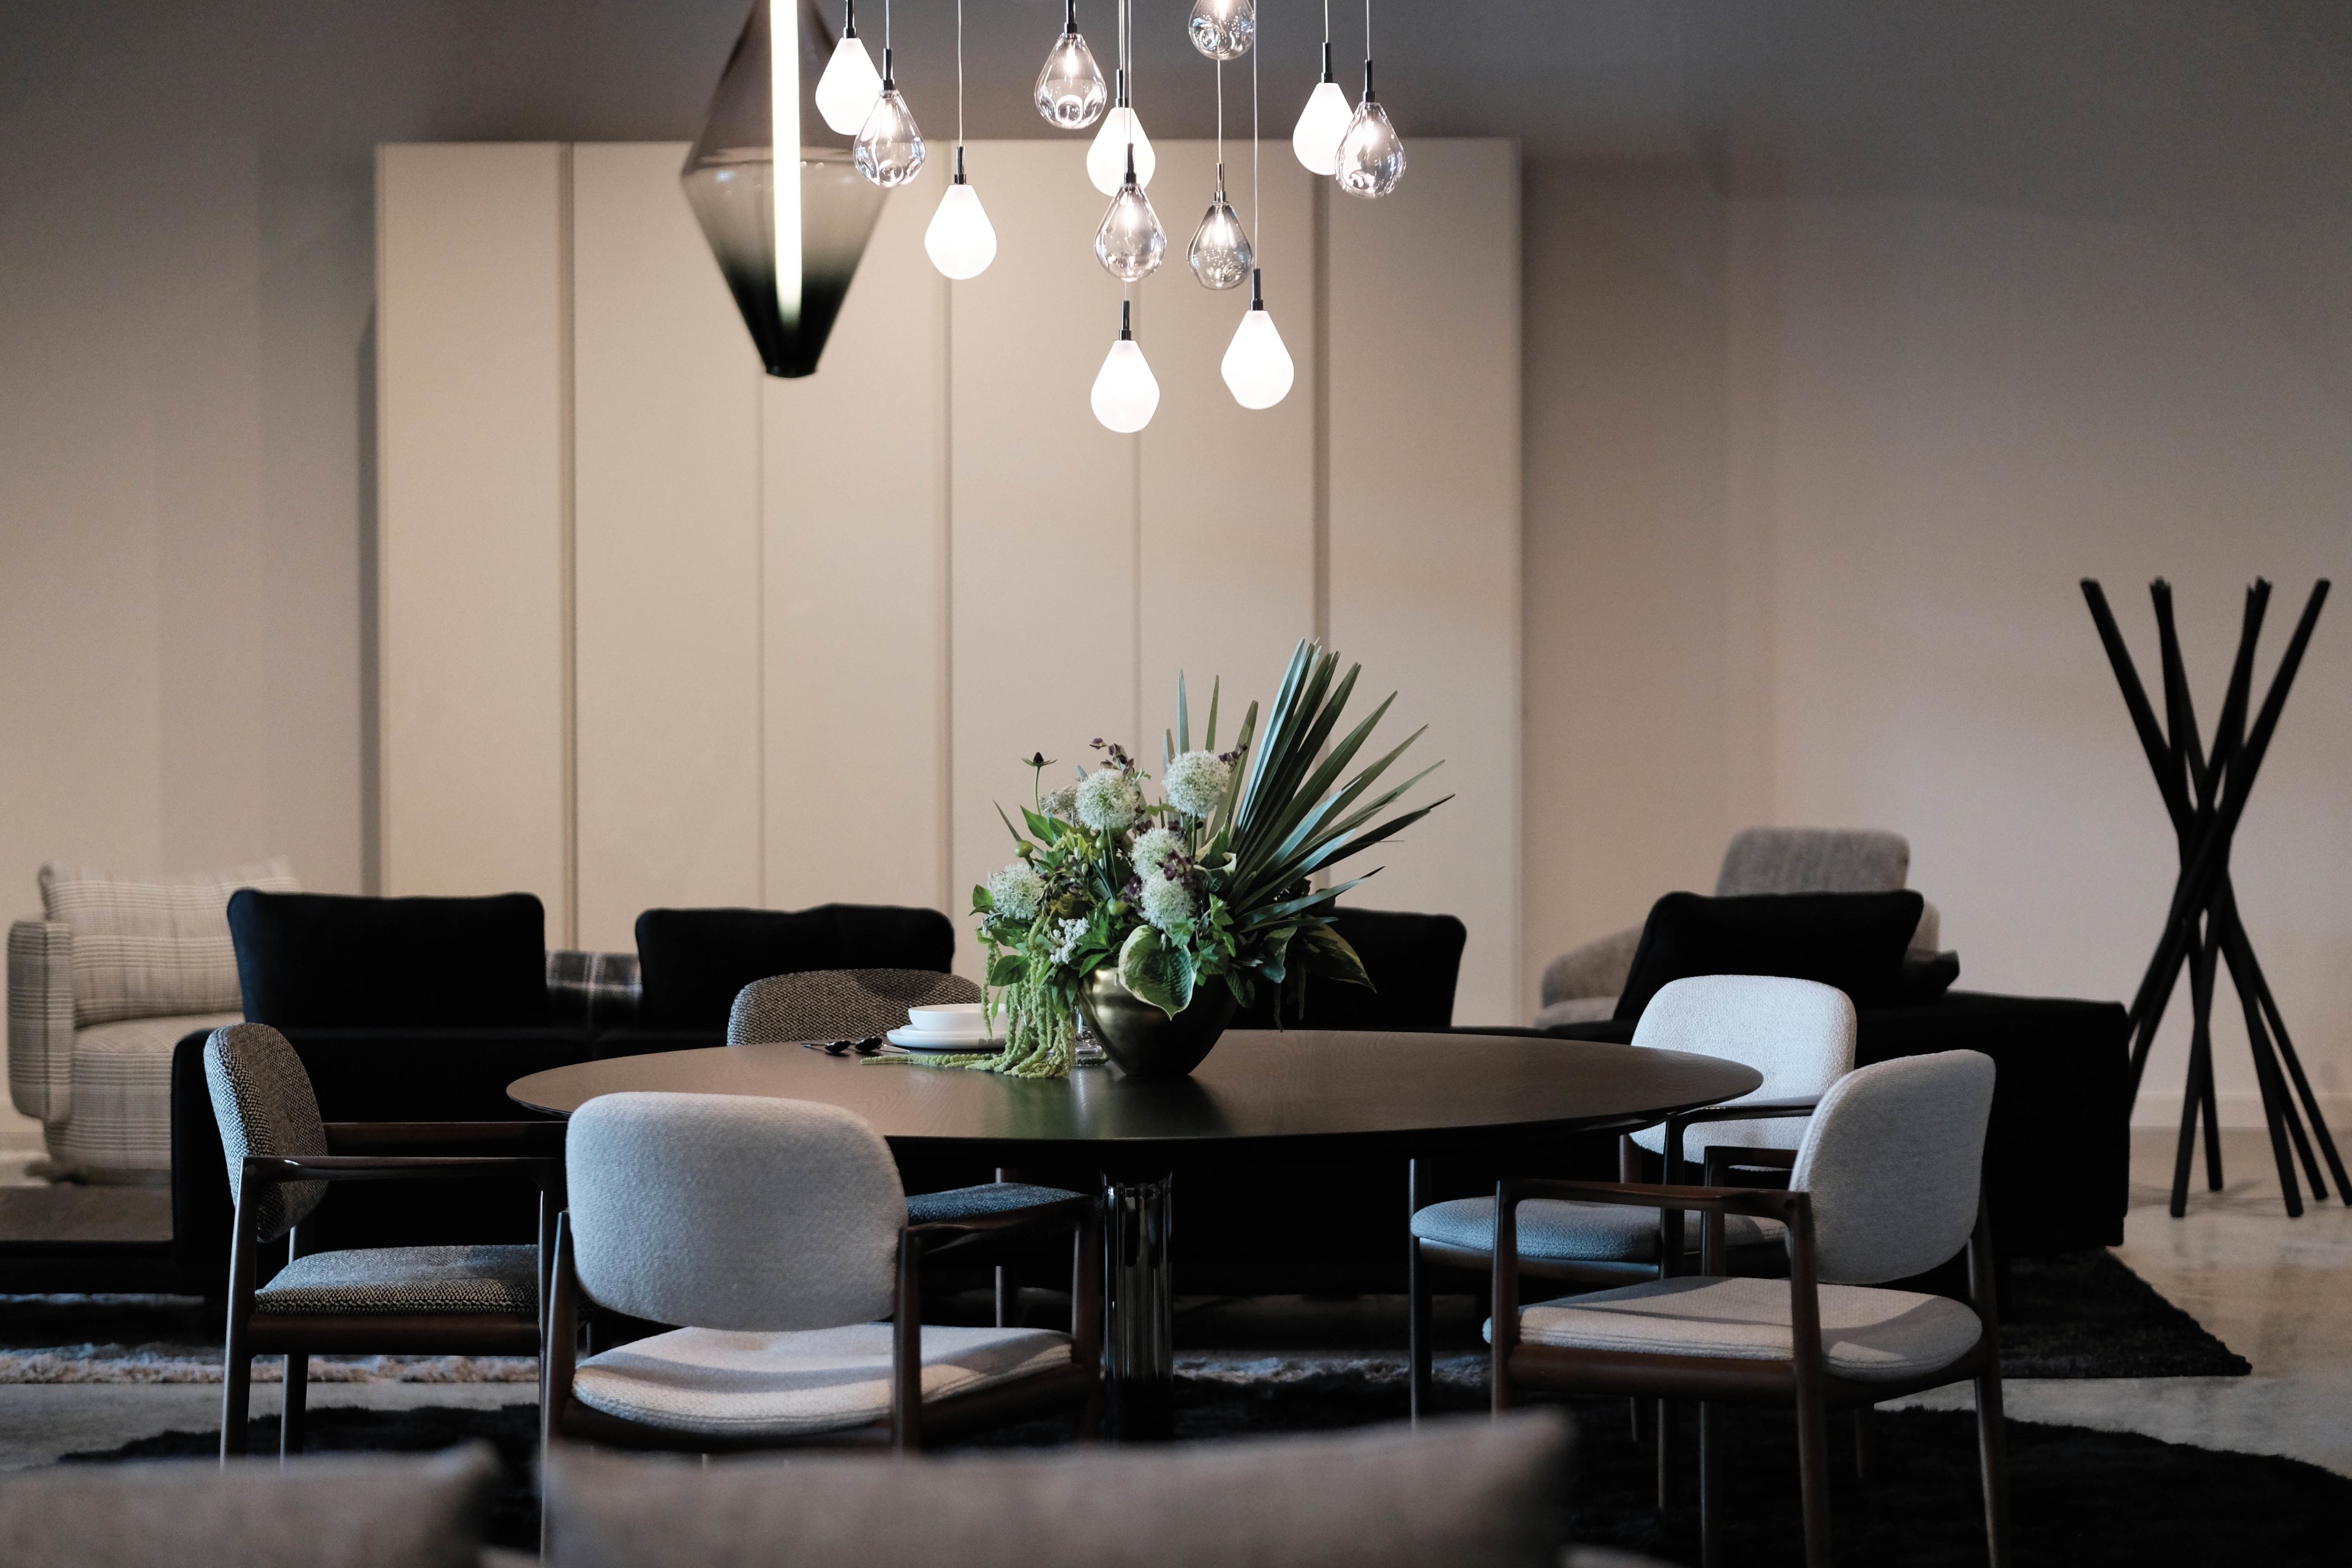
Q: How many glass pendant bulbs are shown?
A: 12